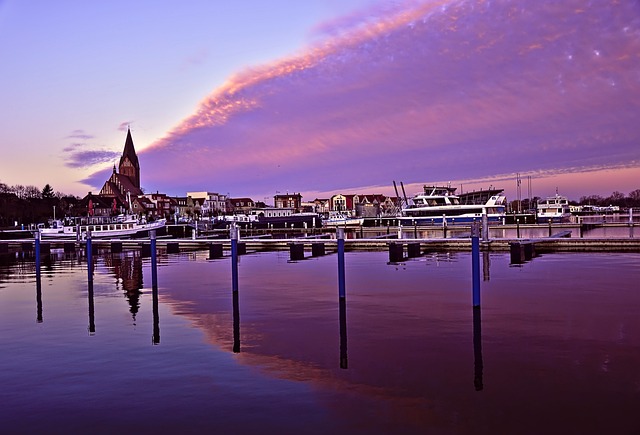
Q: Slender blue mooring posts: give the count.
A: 6